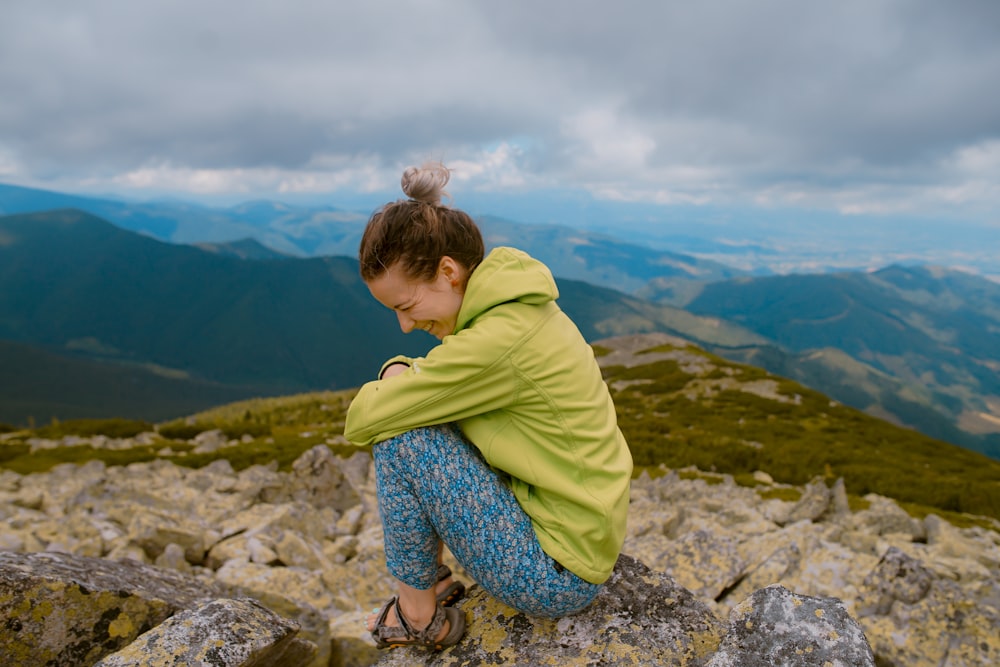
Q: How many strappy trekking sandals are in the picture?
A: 2